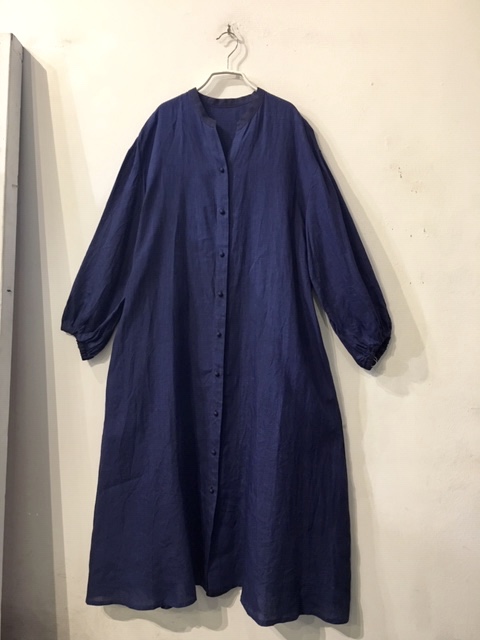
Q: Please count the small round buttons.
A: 9